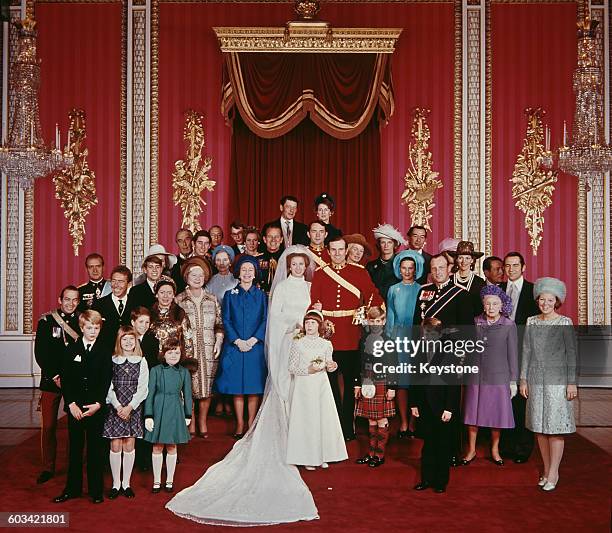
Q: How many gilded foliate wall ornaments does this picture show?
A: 4